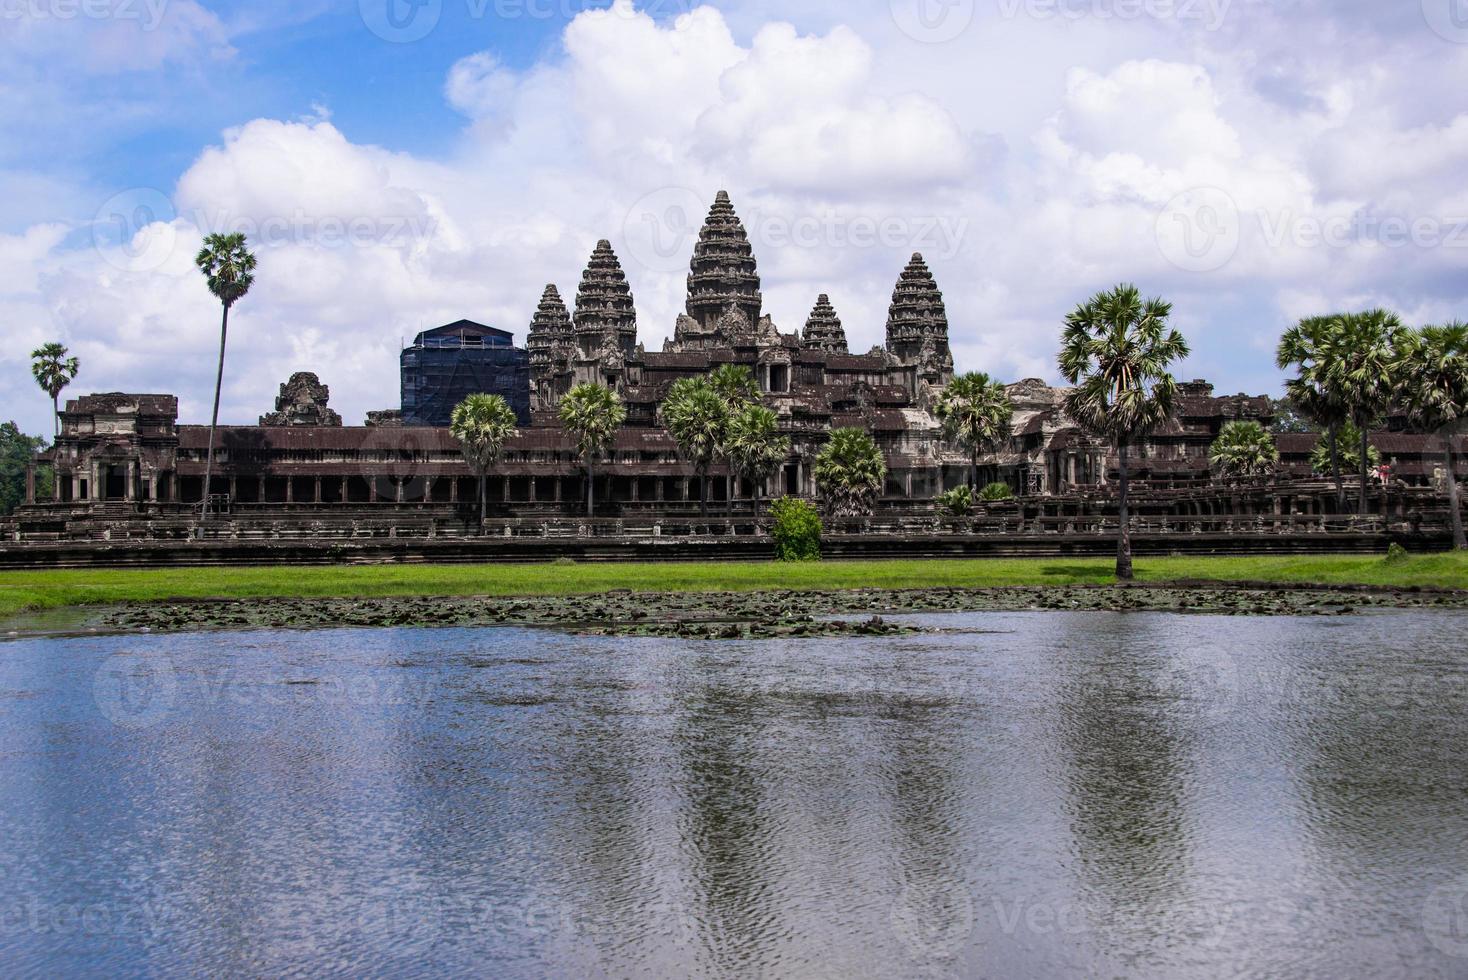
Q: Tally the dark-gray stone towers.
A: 5